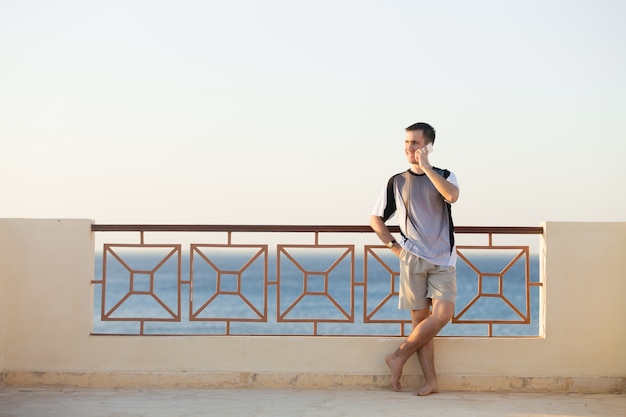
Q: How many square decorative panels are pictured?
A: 5